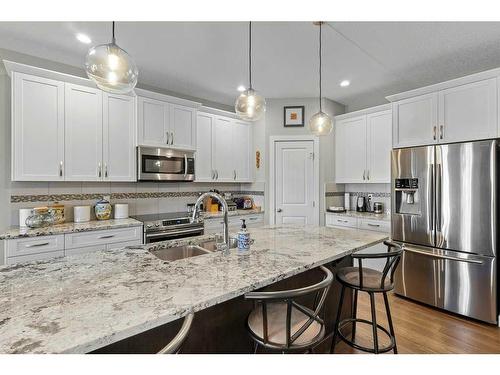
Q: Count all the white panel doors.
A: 1